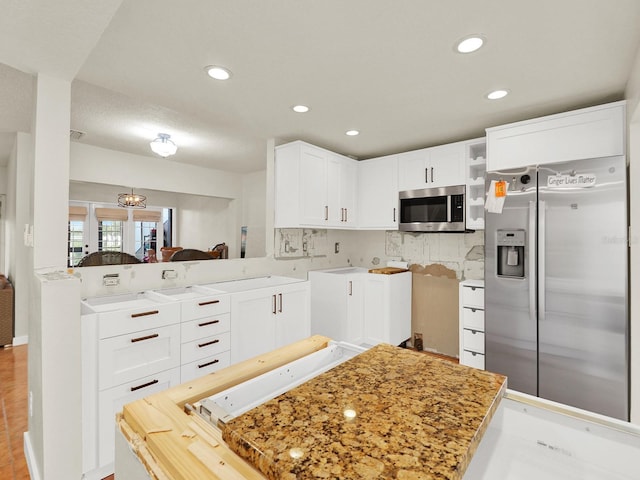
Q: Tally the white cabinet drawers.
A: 11